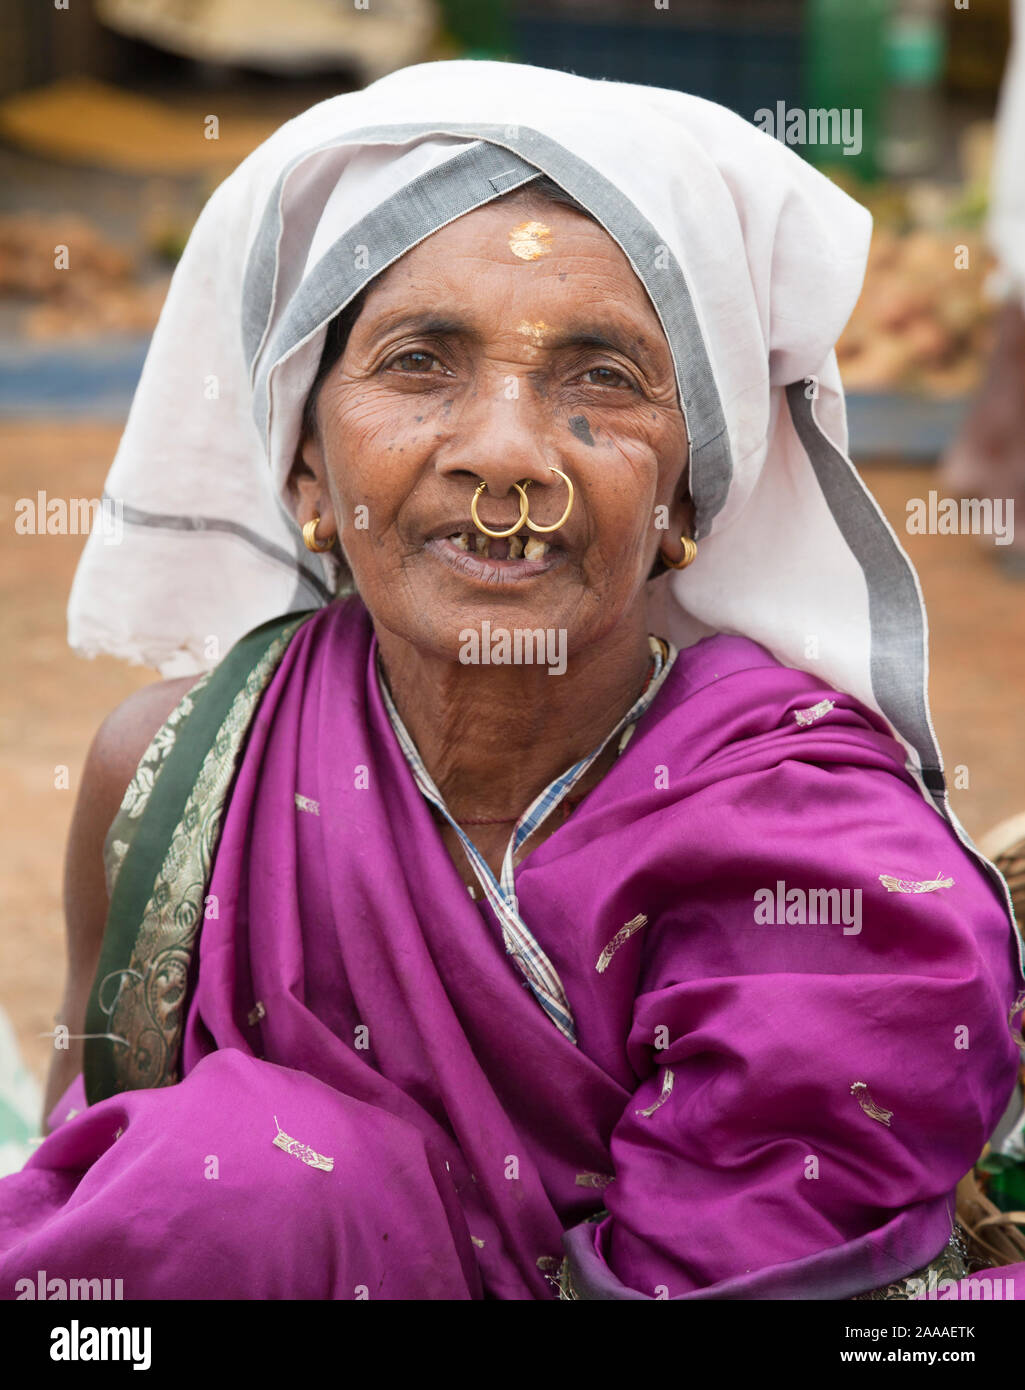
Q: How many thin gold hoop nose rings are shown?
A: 2